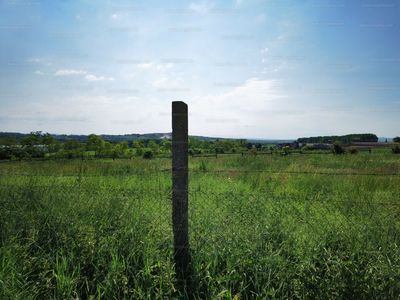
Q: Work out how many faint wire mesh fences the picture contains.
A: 1